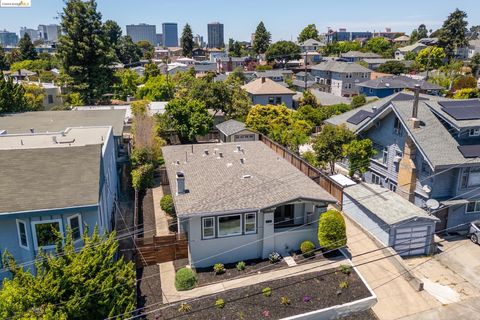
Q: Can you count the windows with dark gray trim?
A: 3